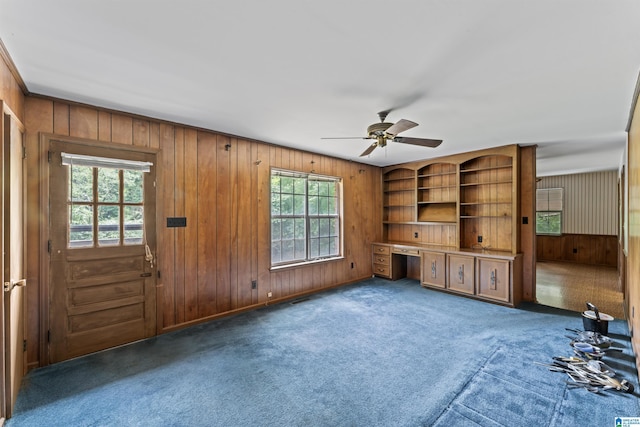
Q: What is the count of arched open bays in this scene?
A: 3